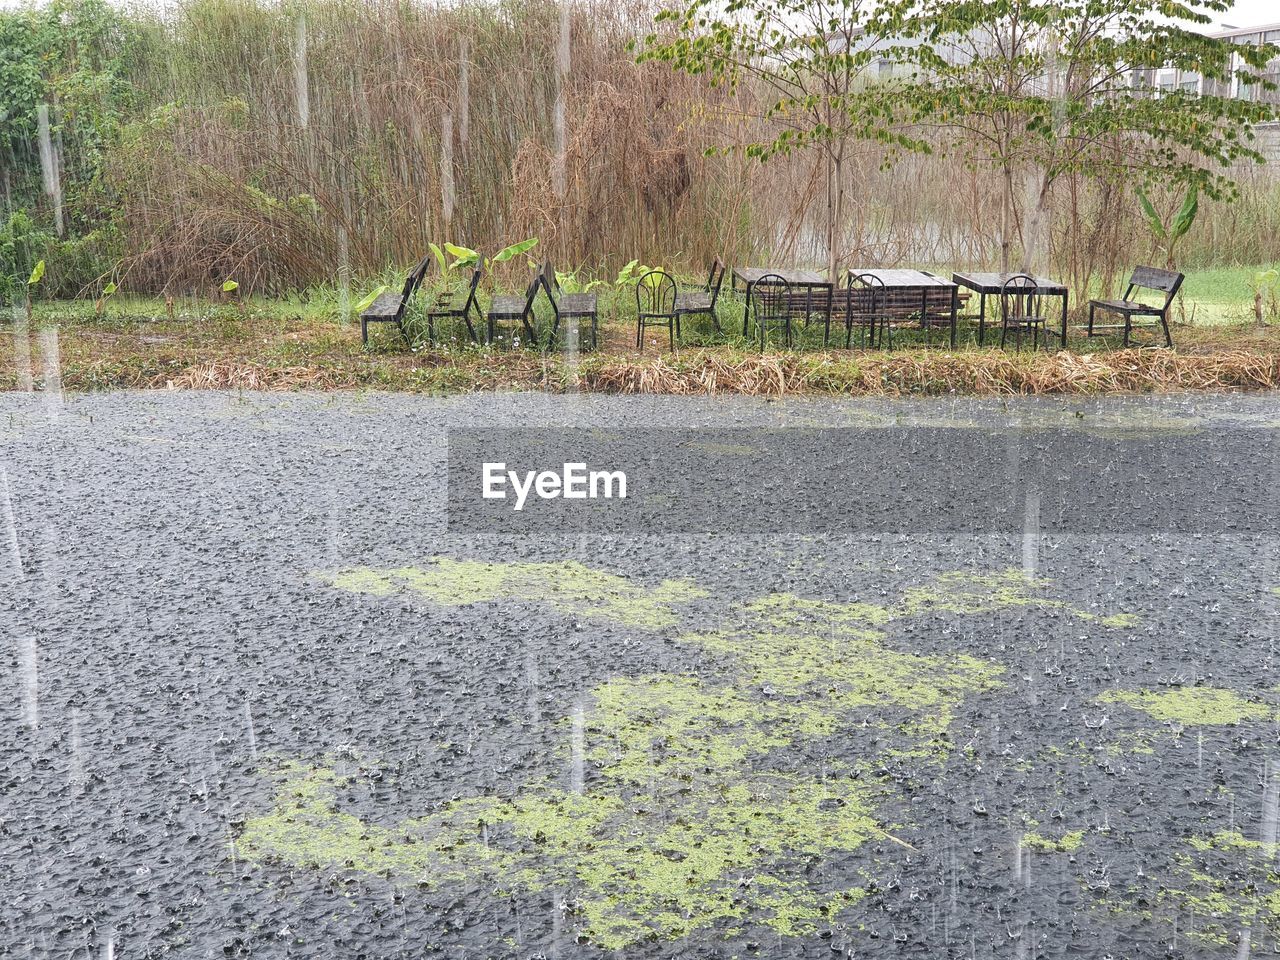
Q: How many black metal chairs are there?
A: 4